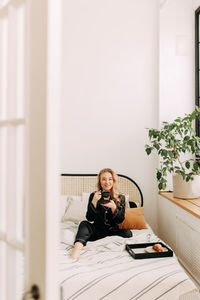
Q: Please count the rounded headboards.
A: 1